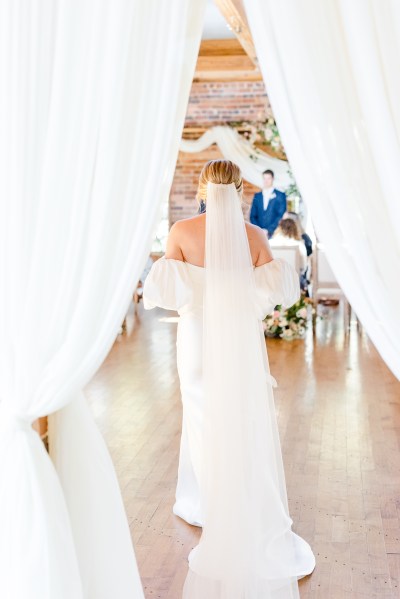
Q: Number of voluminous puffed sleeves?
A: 2